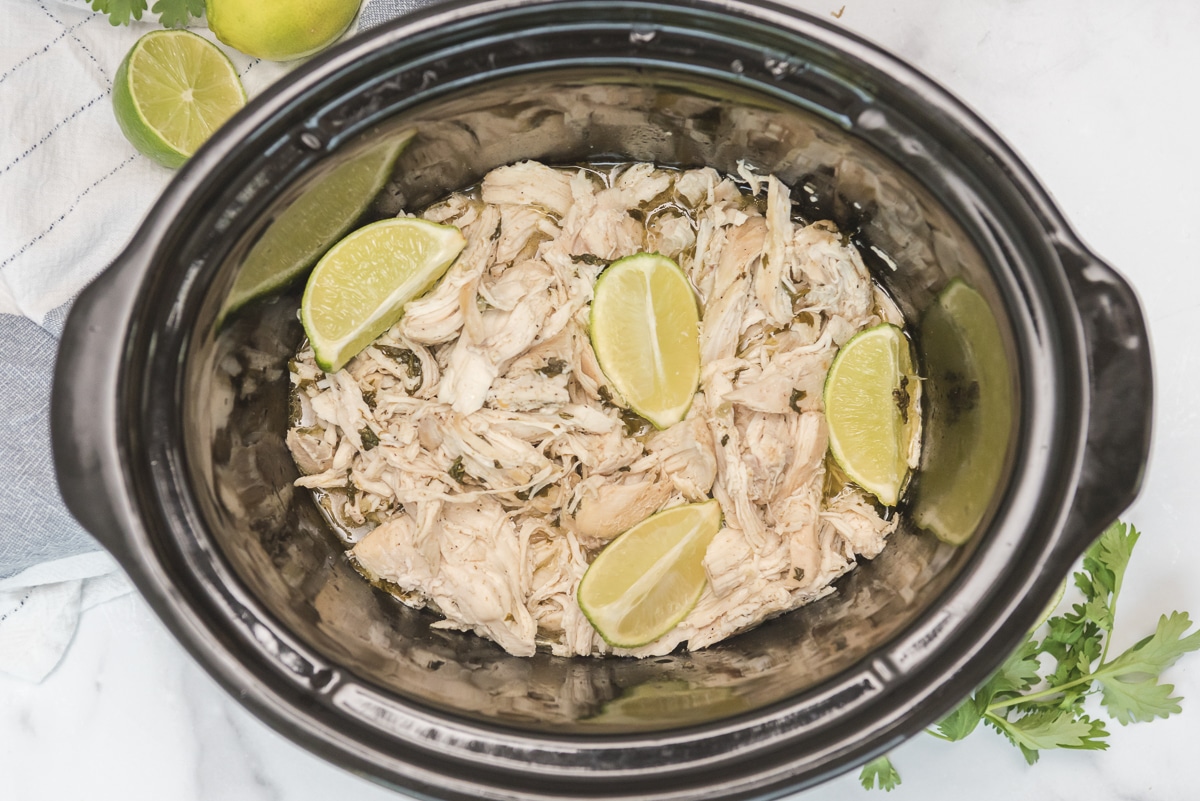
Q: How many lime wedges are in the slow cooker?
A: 4